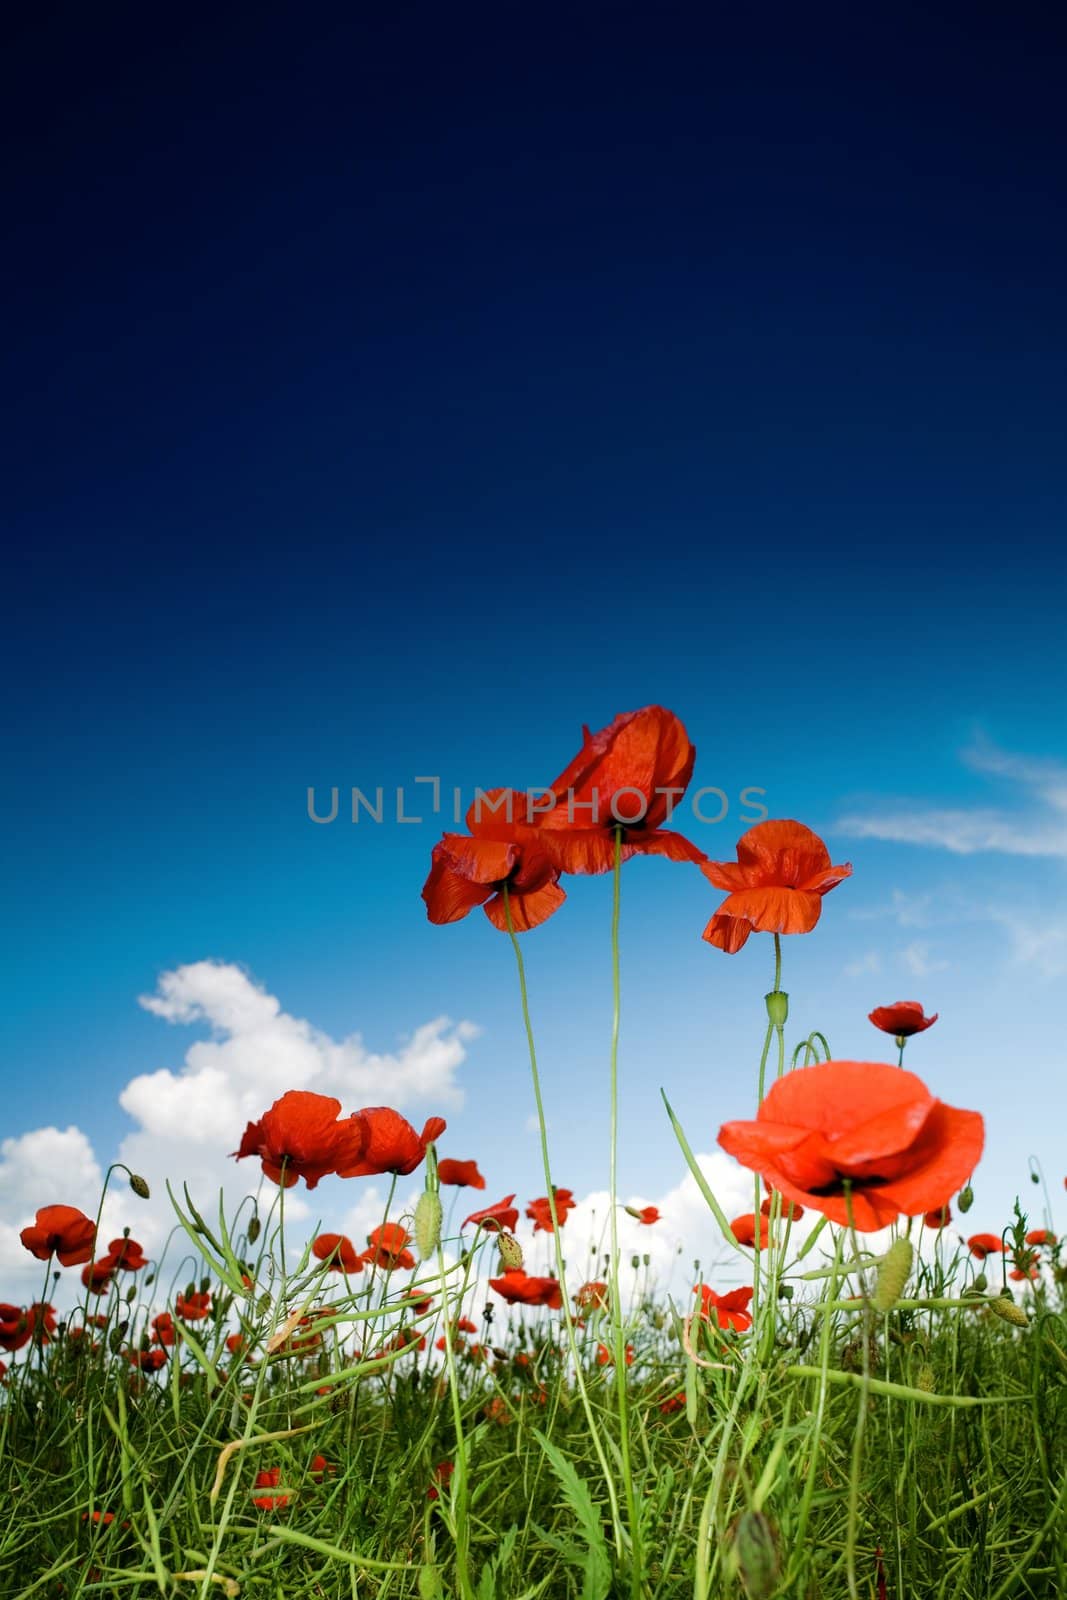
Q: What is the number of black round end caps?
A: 0